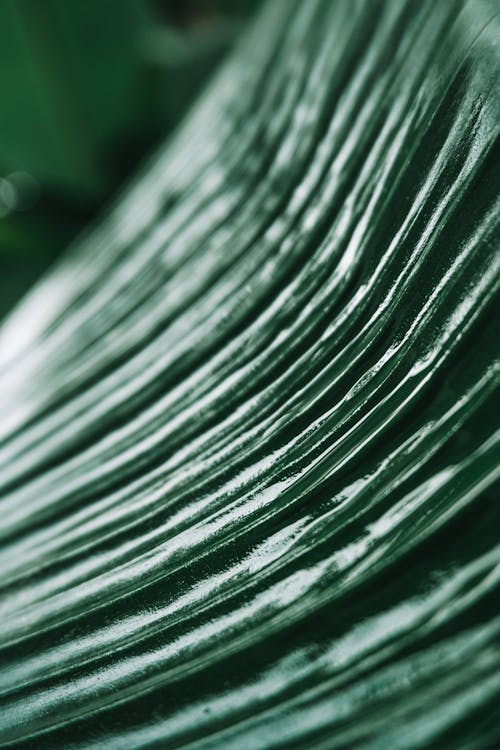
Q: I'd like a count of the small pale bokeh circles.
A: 2